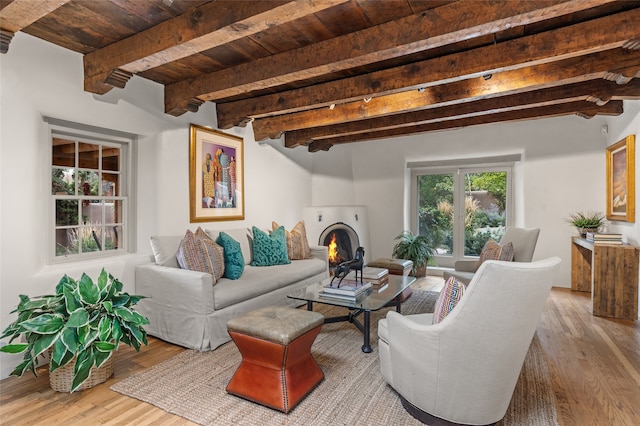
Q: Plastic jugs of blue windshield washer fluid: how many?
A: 0